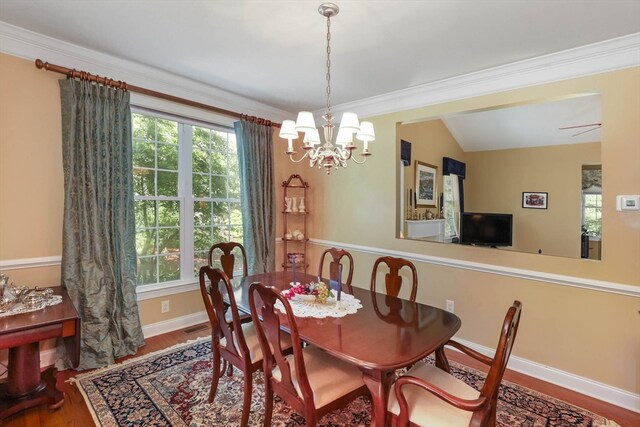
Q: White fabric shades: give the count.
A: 6